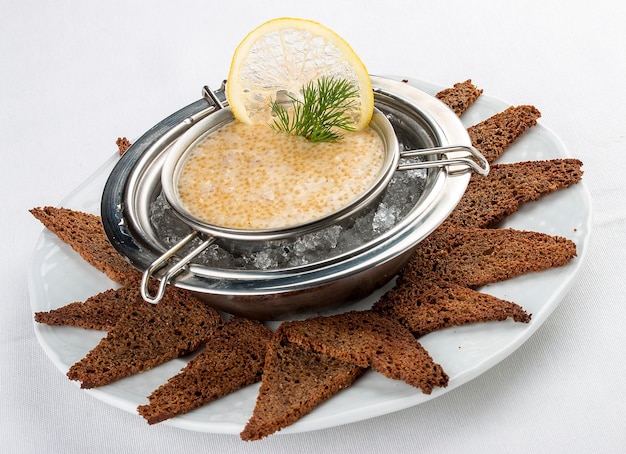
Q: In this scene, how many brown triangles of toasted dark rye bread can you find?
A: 12